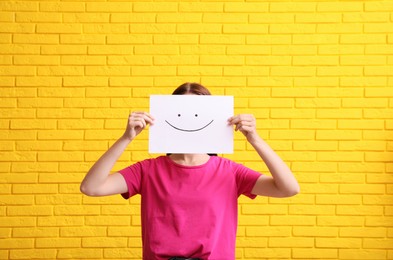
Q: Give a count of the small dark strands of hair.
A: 2